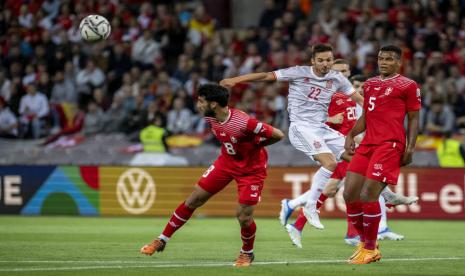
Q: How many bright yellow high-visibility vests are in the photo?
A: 2